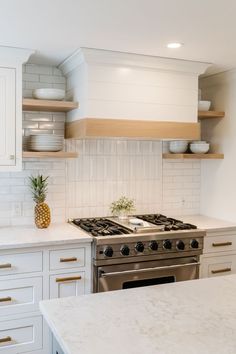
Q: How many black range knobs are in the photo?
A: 7